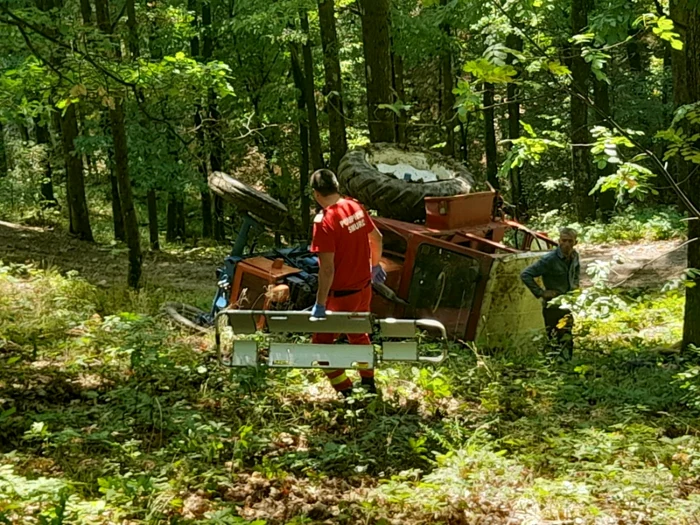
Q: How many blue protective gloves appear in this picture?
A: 2